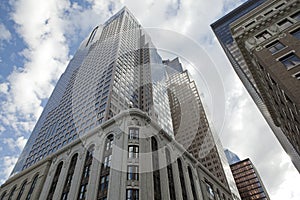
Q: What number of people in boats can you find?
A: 0